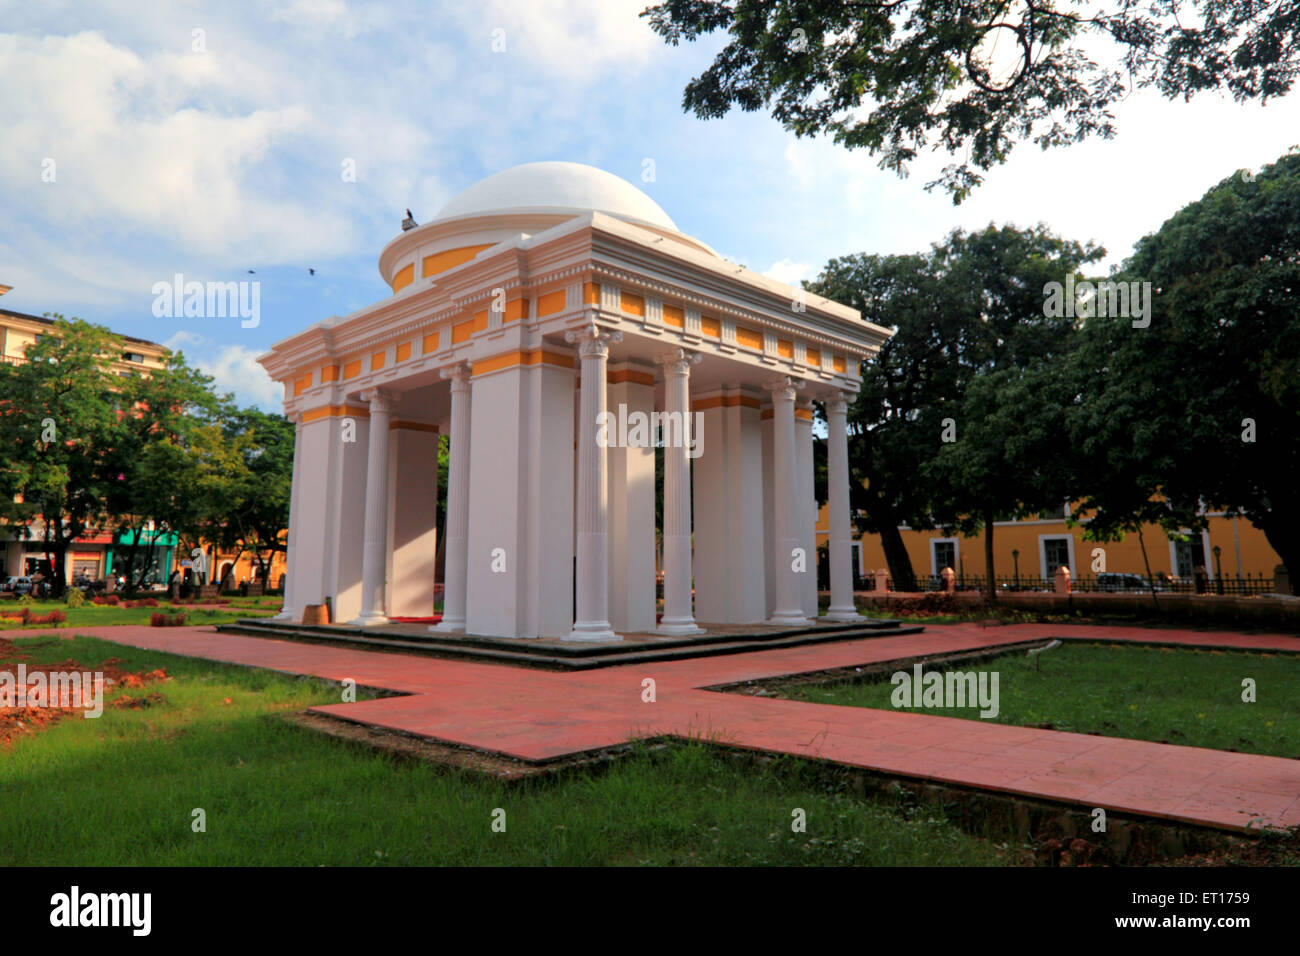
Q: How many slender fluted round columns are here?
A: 7